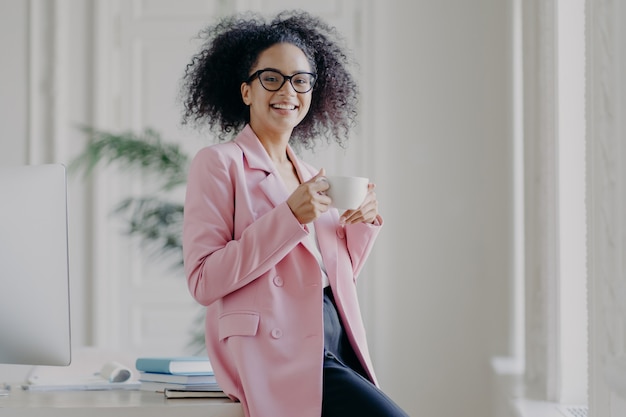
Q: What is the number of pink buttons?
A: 3